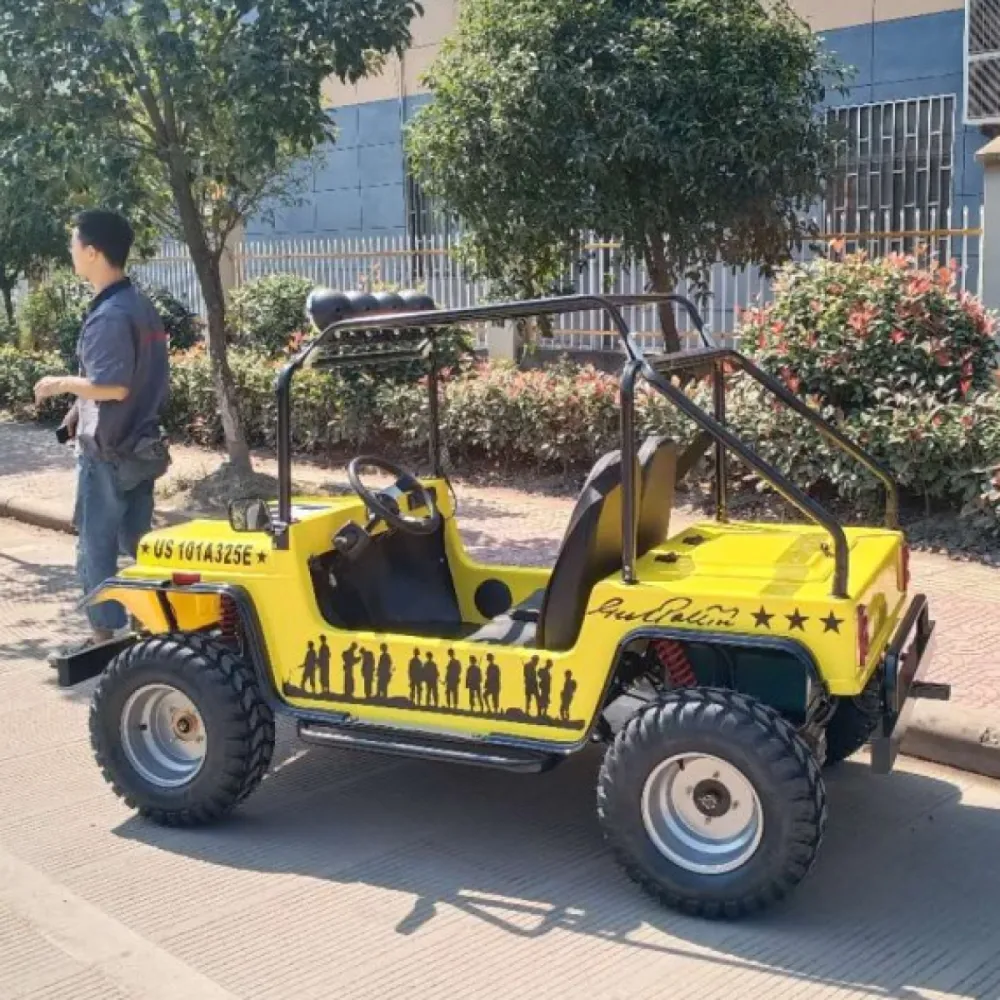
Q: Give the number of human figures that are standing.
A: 14